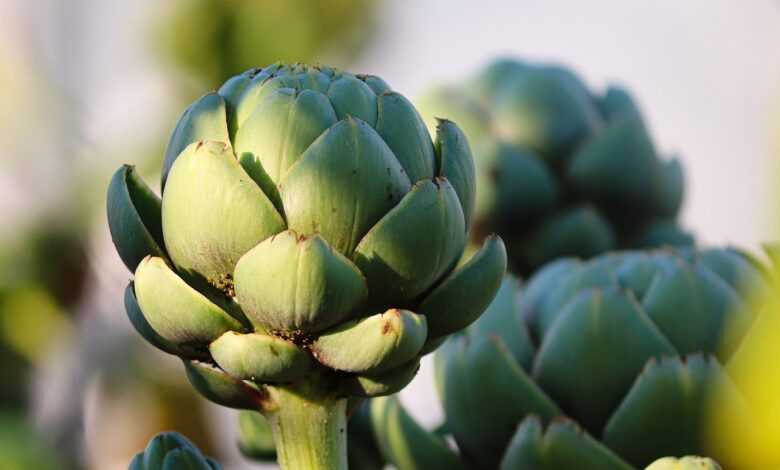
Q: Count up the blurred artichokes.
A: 2